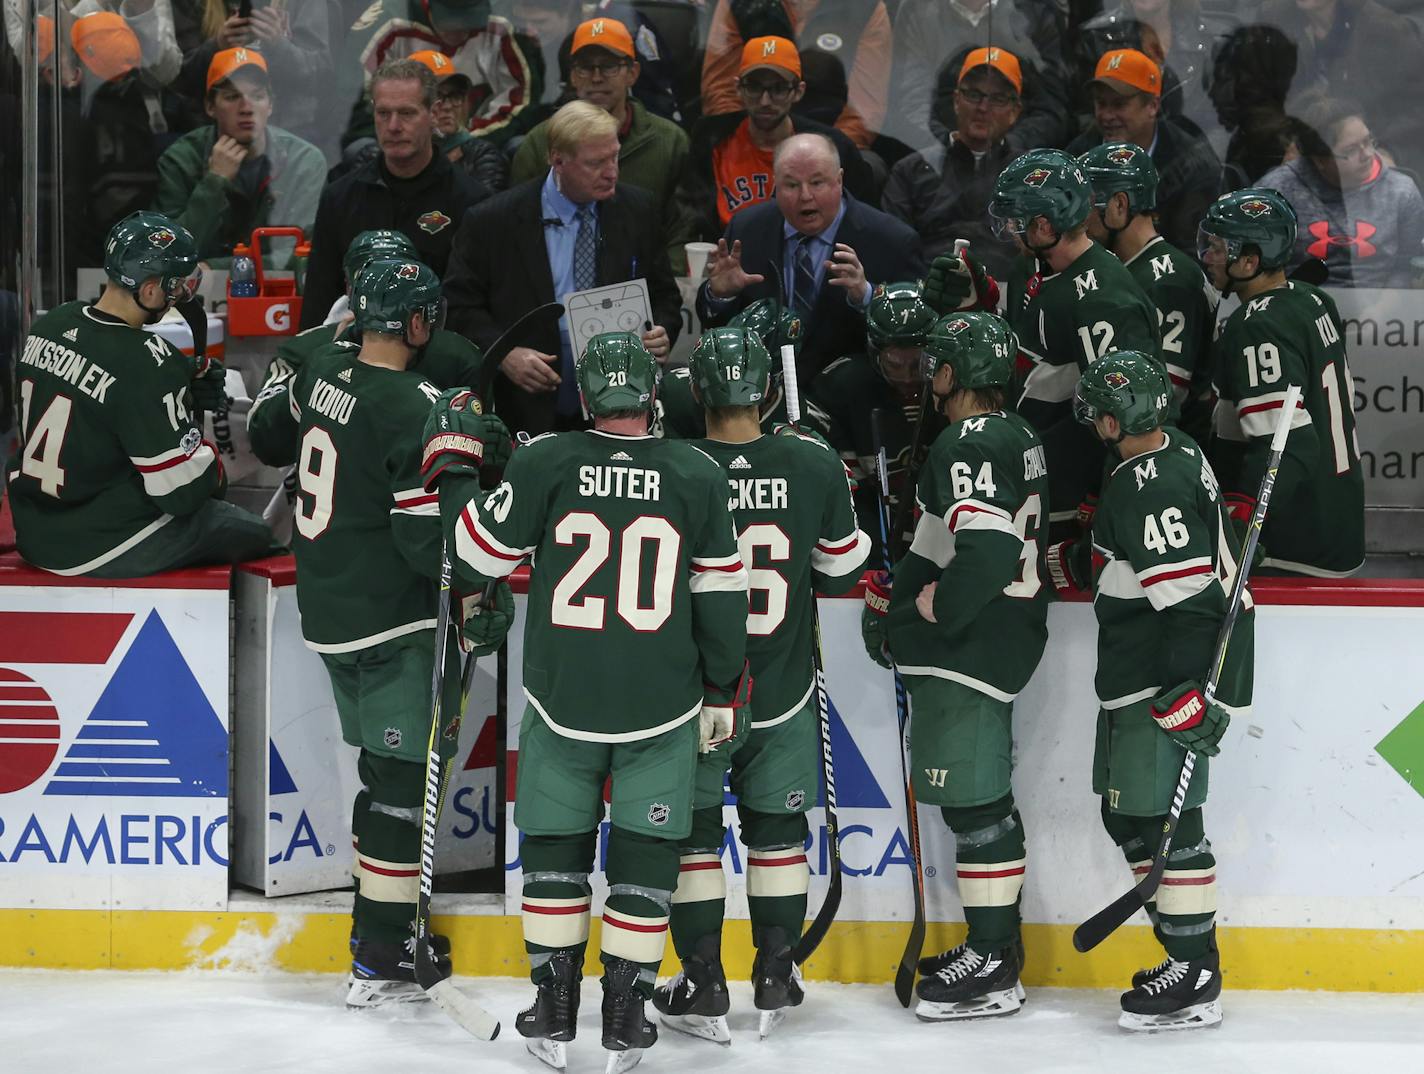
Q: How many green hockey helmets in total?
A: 12